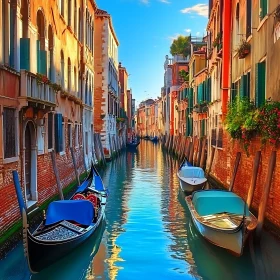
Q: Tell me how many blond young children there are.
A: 0